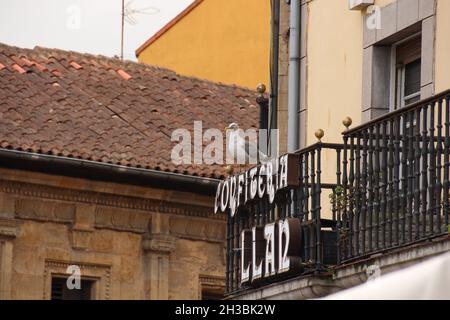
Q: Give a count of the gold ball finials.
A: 4